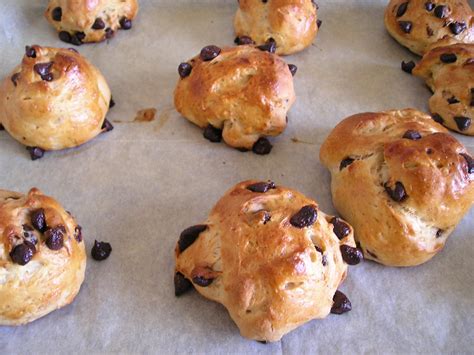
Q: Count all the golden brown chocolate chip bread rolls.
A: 9